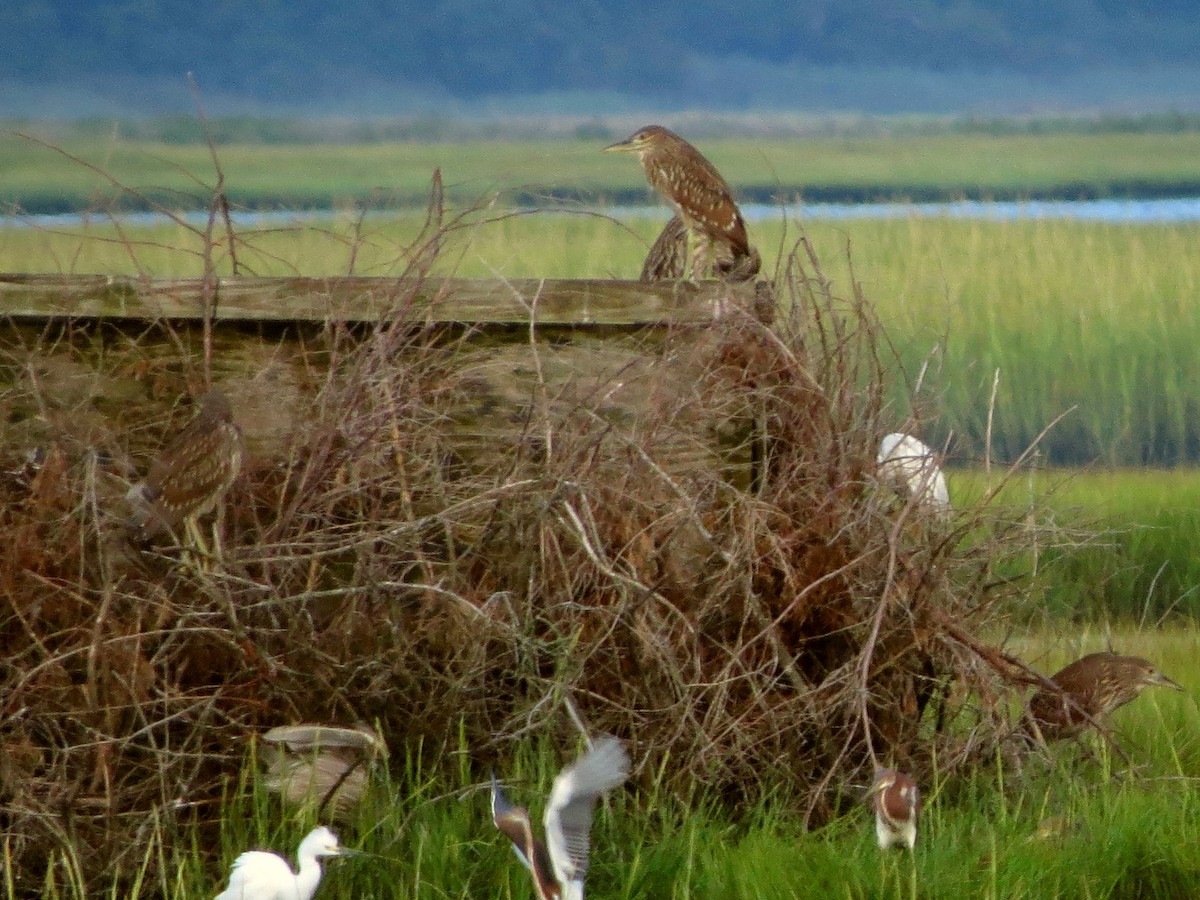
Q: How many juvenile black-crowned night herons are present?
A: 3